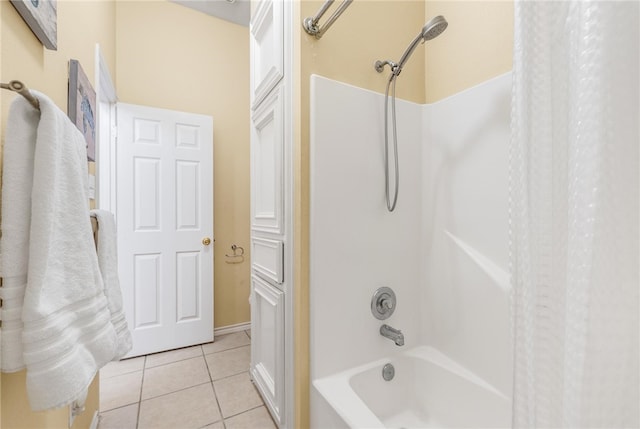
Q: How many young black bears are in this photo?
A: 0